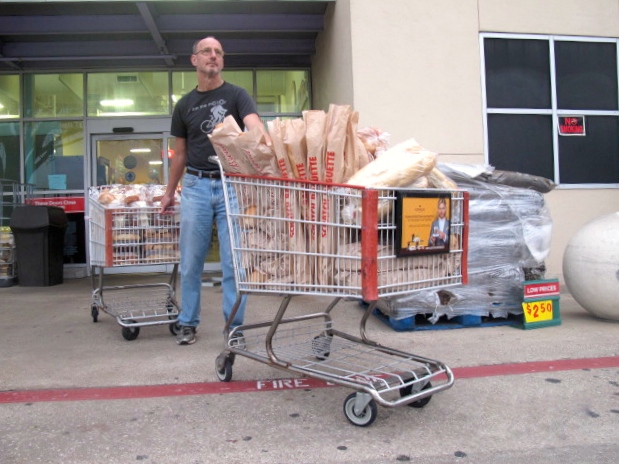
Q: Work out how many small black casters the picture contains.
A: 8